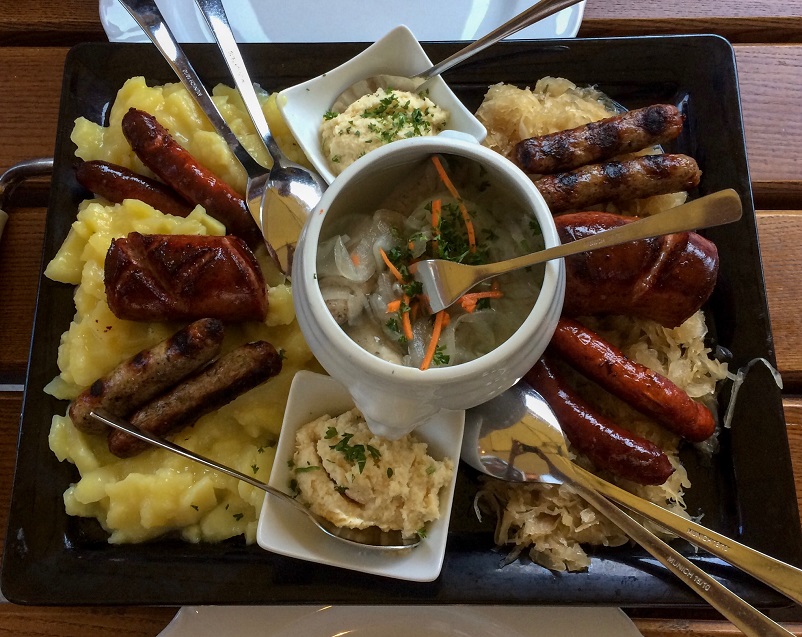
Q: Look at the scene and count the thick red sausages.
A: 2